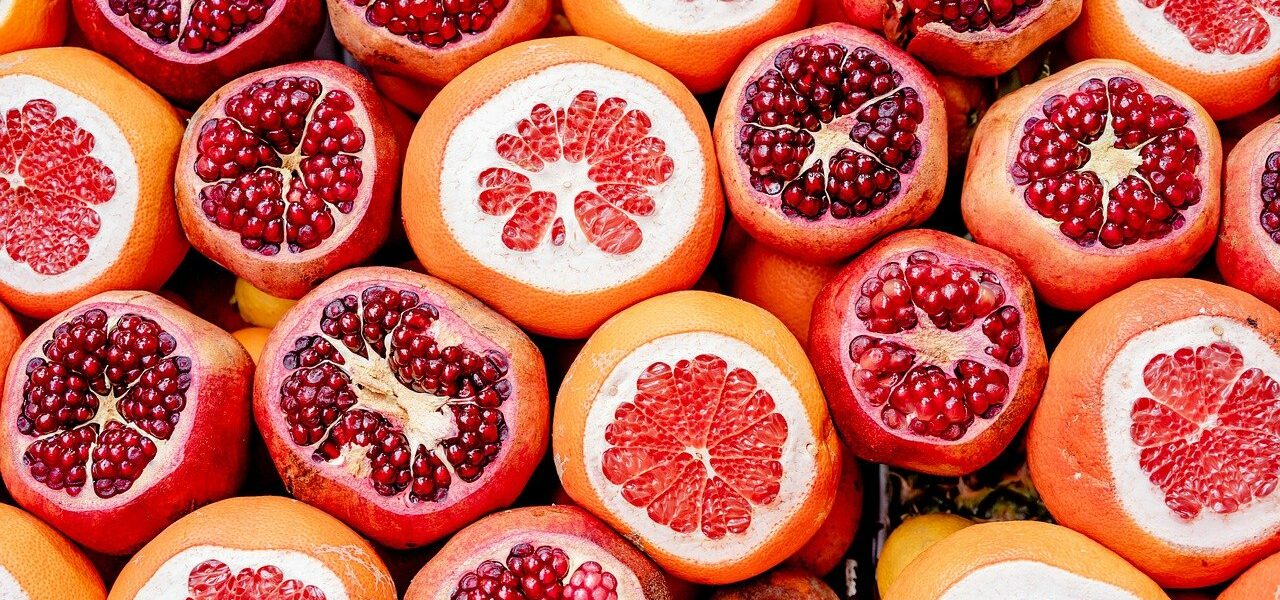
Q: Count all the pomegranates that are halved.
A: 11